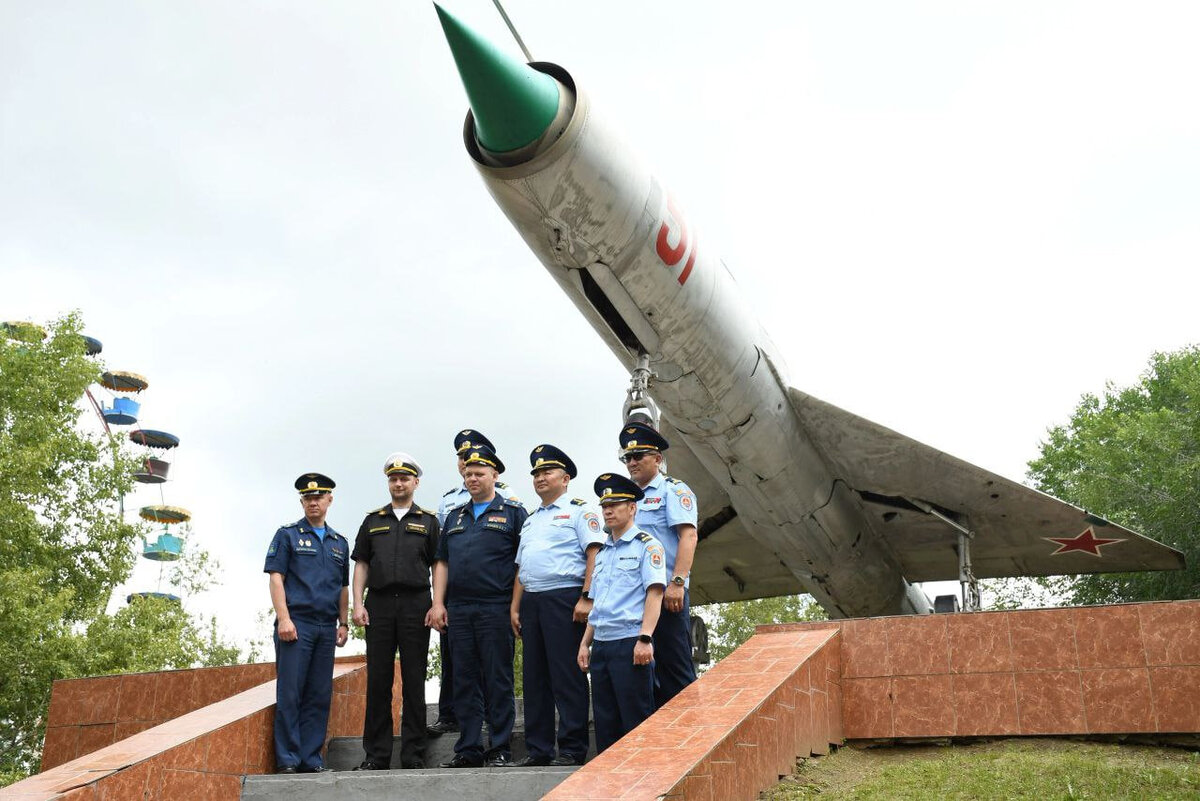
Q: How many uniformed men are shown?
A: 7